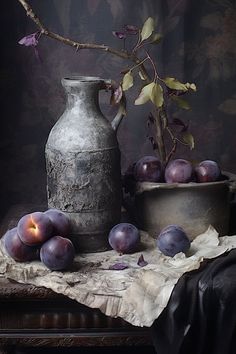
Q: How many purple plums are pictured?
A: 9